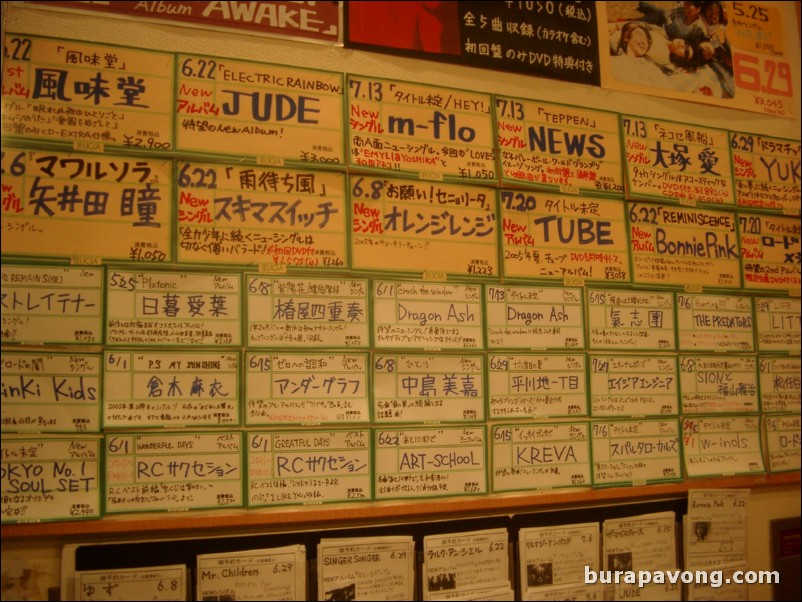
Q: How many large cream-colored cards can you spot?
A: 12